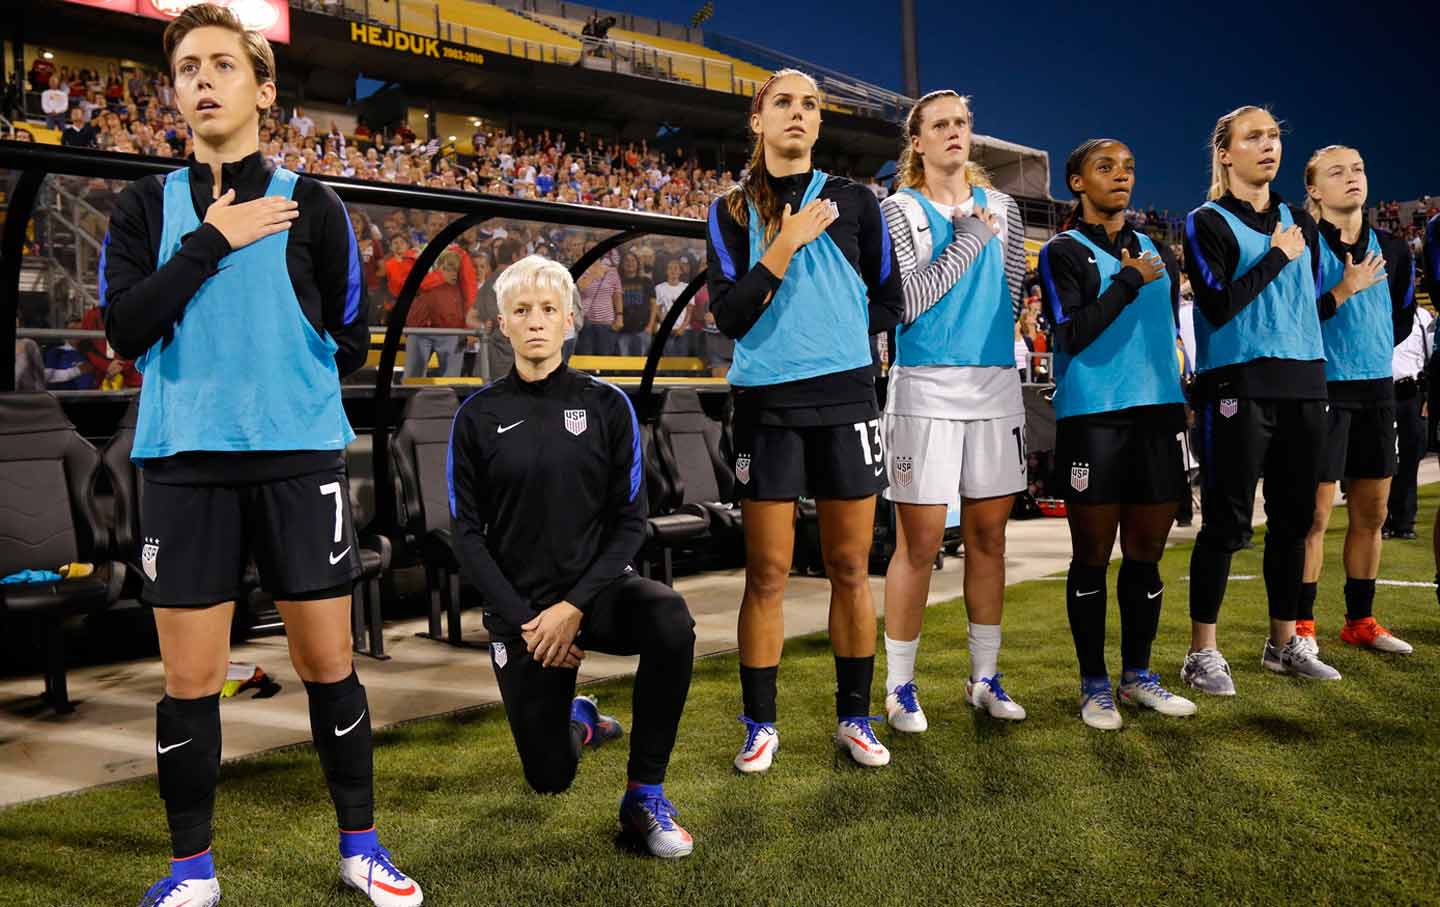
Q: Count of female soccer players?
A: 7